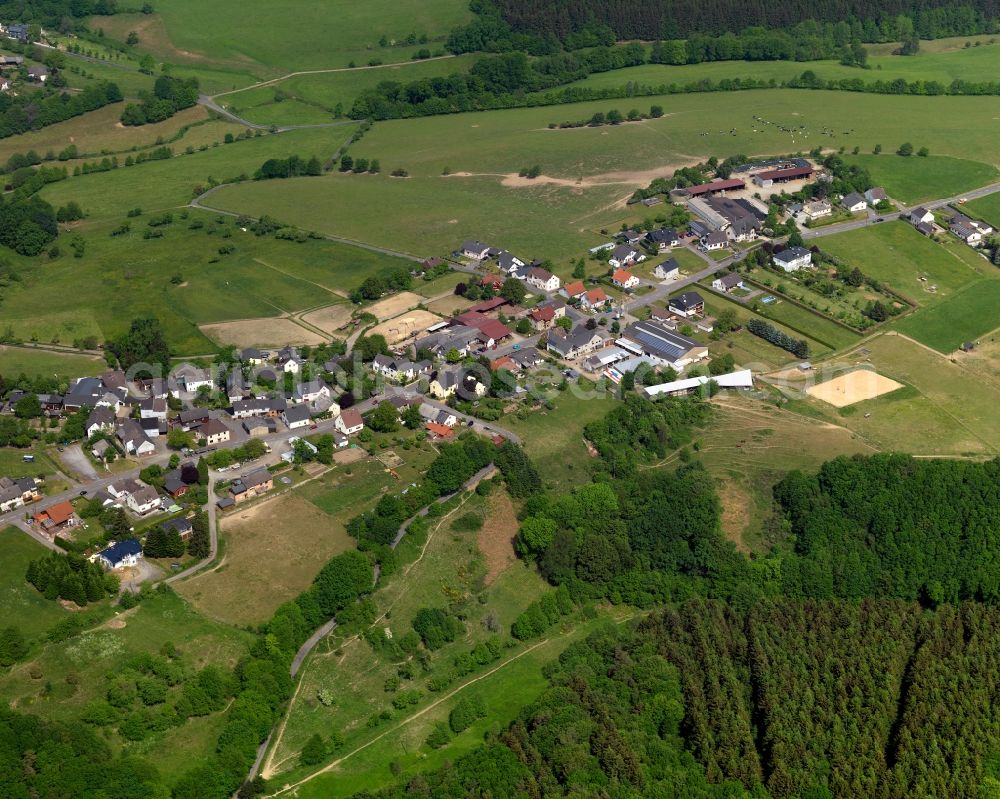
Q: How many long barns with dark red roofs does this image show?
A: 2